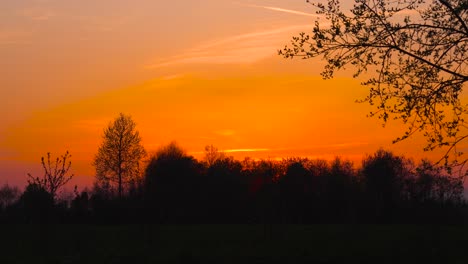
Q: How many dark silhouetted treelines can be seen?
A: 1